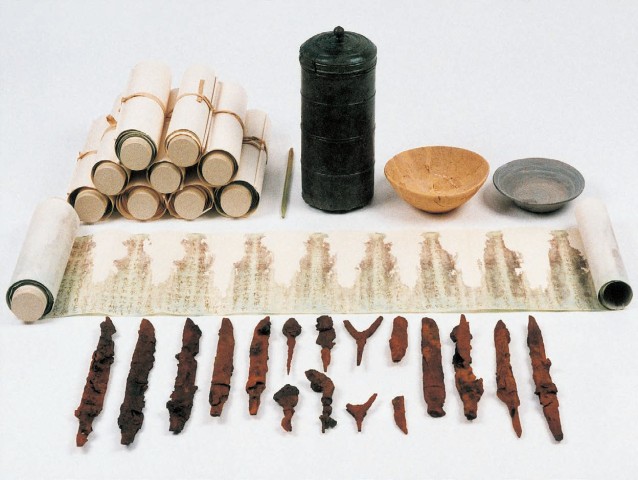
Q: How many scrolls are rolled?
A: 9